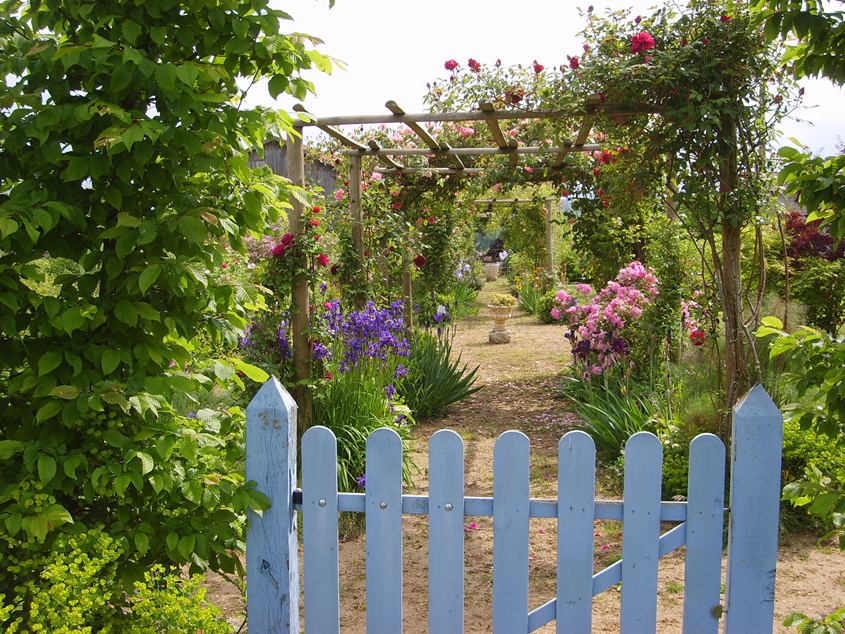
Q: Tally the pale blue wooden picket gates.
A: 1